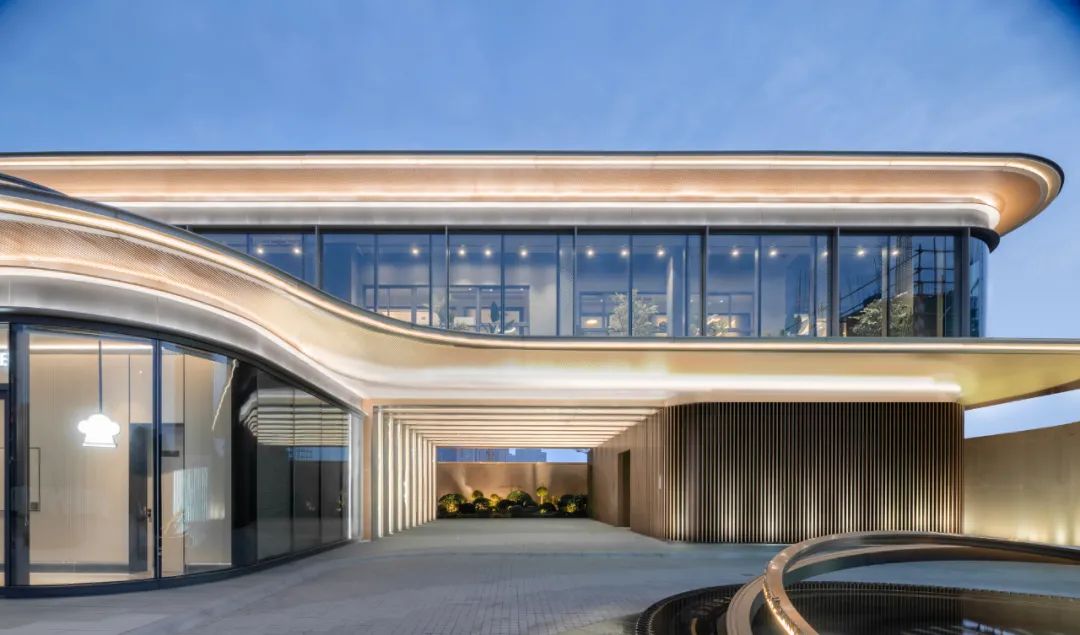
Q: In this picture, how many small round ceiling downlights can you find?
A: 14